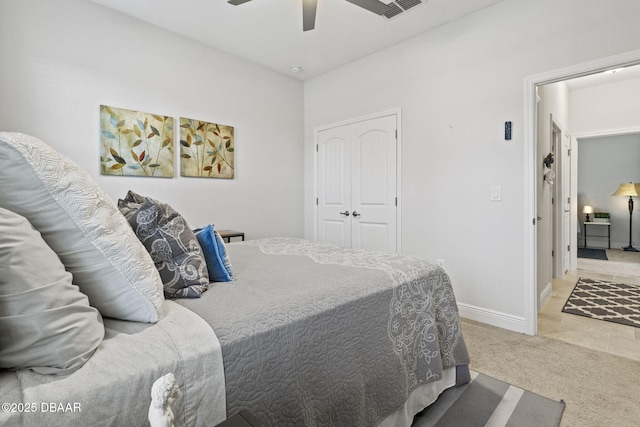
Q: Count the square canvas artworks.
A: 2